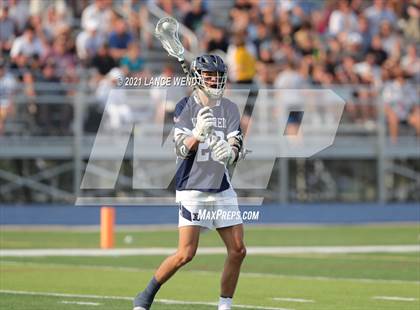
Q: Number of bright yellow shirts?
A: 1